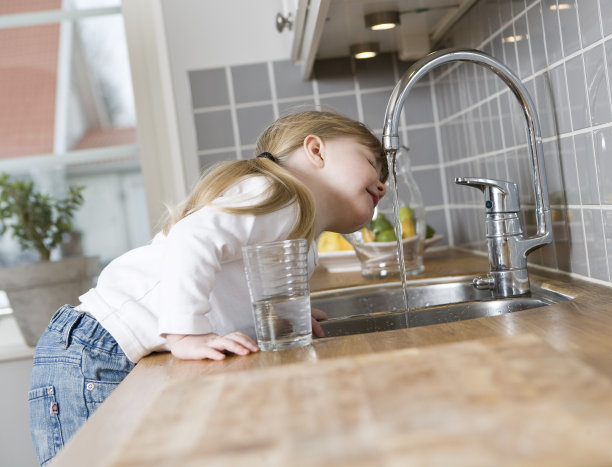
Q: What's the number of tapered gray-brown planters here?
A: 1